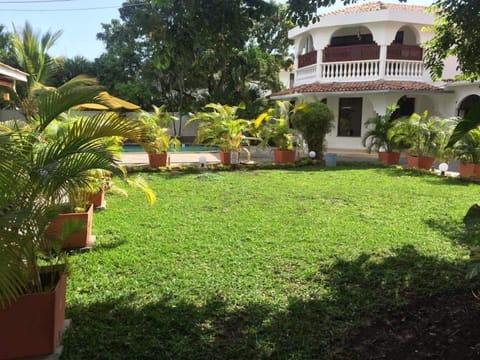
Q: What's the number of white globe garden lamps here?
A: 3